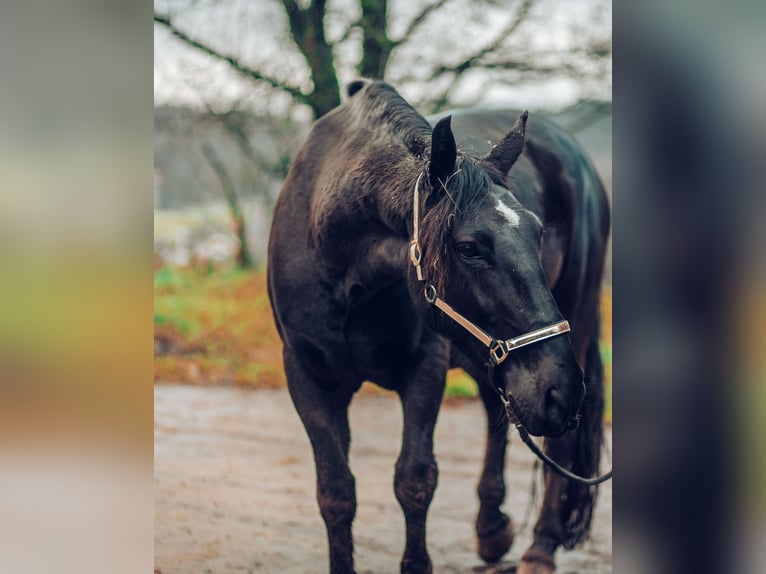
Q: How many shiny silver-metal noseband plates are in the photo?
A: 1